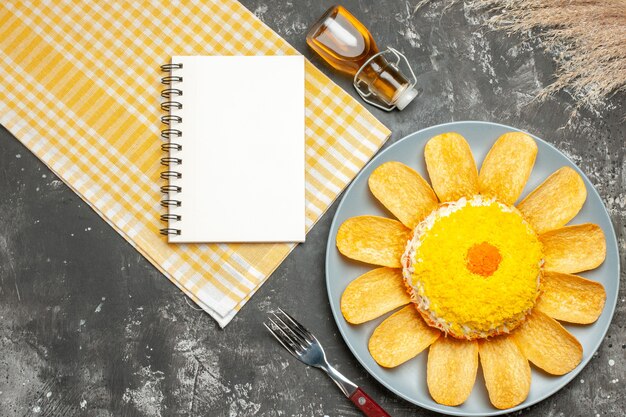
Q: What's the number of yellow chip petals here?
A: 12